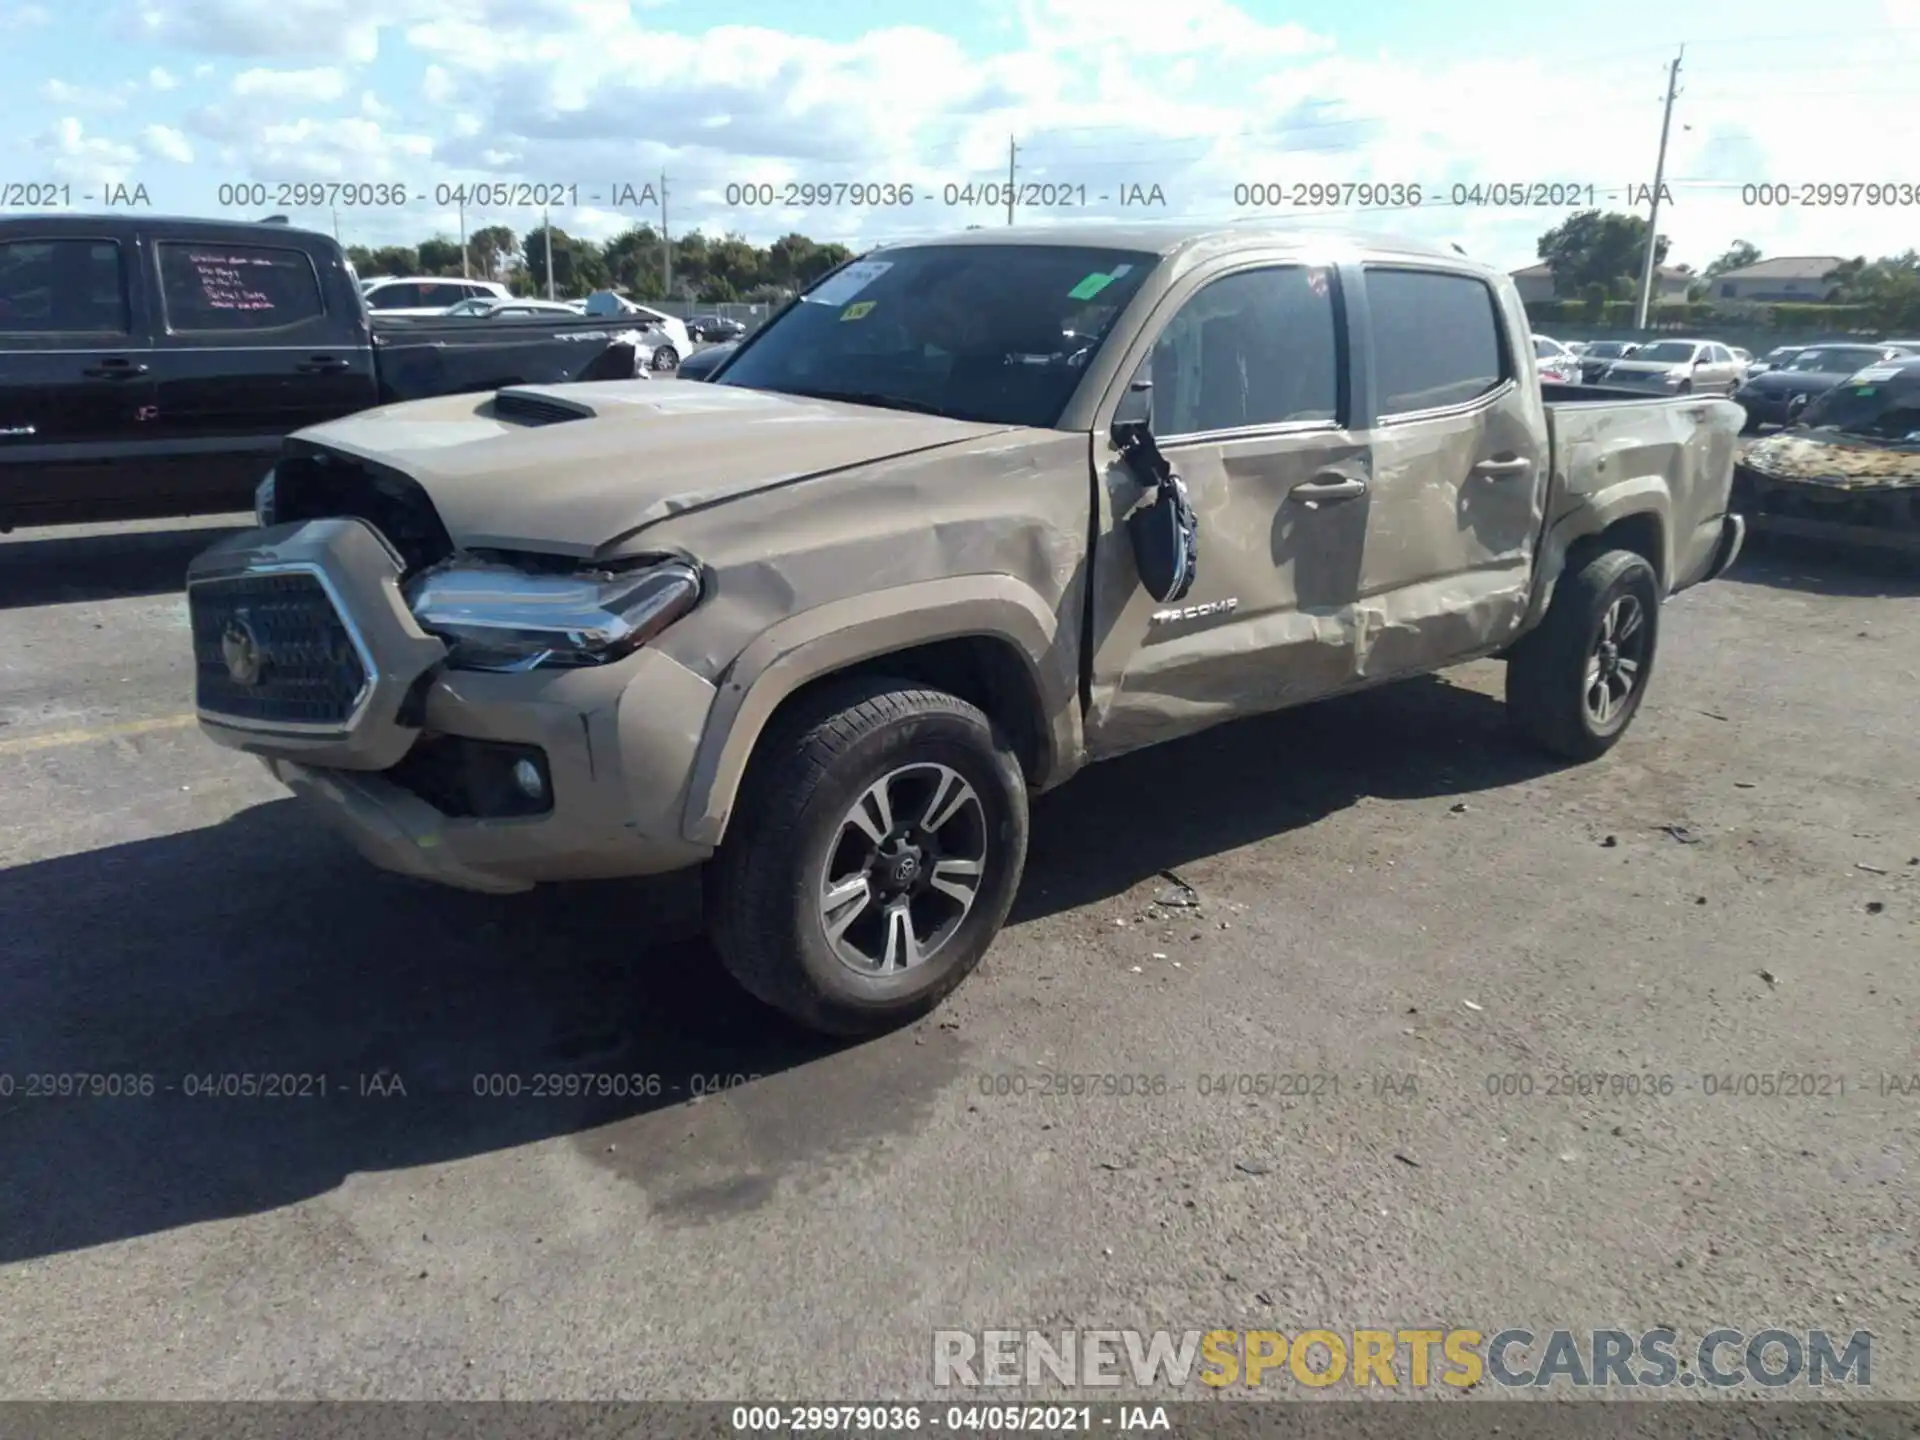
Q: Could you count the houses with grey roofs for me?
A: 2